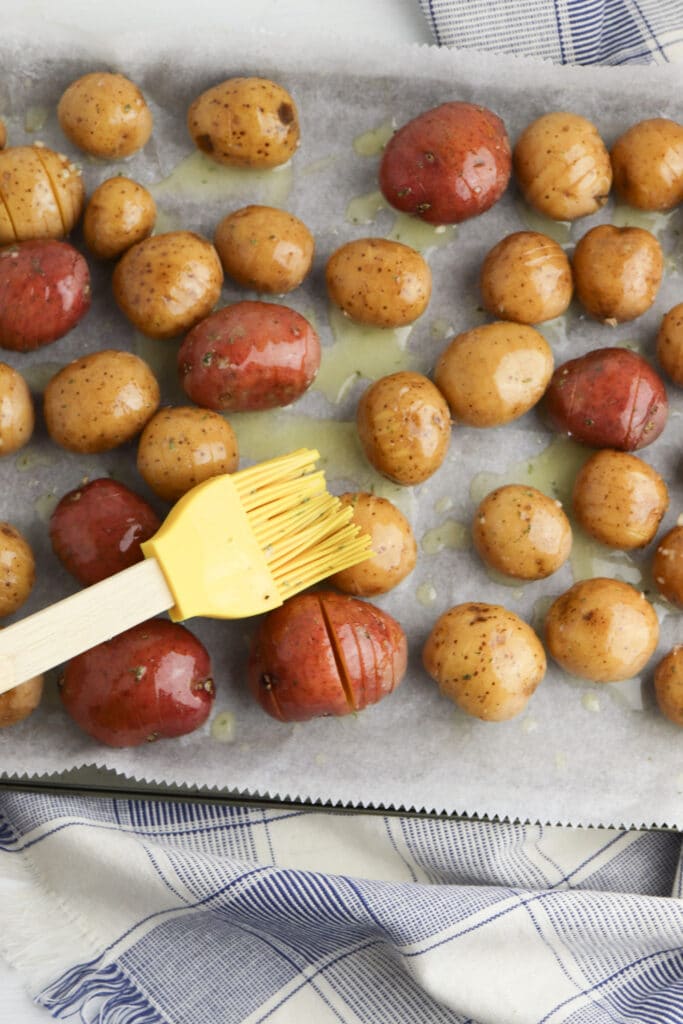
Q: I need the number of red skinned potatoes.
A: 7